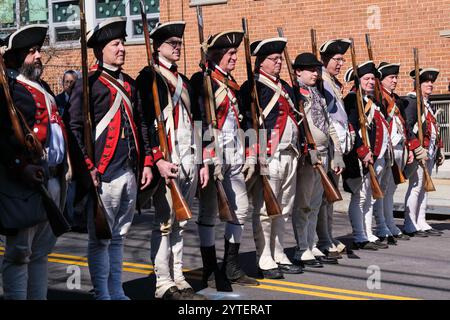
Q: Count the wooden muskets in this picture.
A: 10